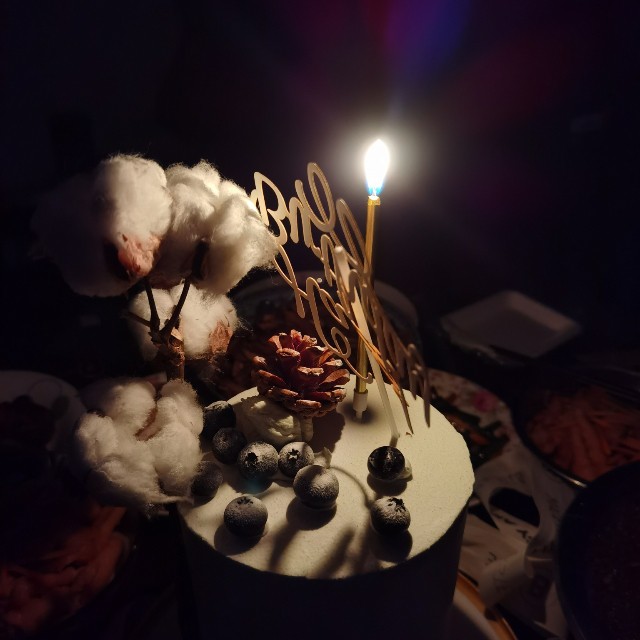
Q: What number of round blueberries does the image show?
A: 9